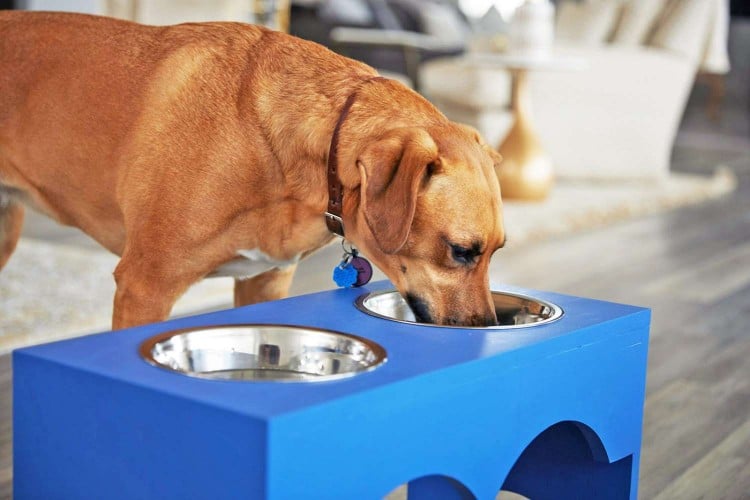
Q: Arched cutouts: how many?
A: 2